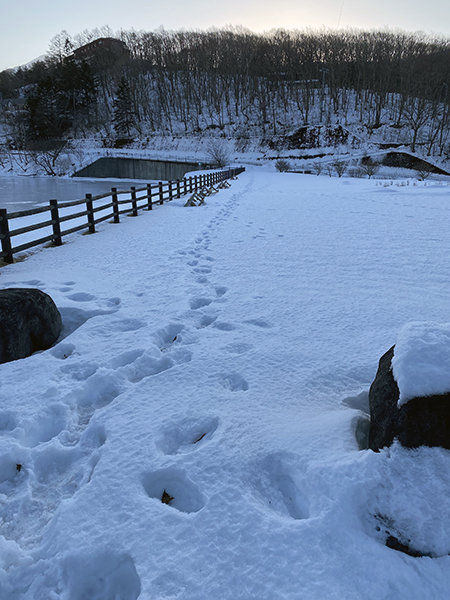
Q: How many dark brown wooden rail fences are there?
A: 1